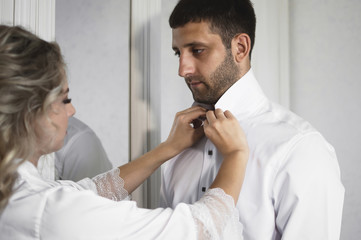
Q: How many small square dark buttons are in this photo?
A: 2